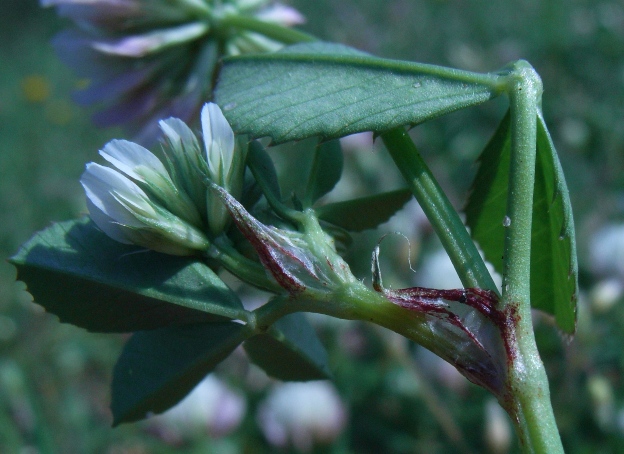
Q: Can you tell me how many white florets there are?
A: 4